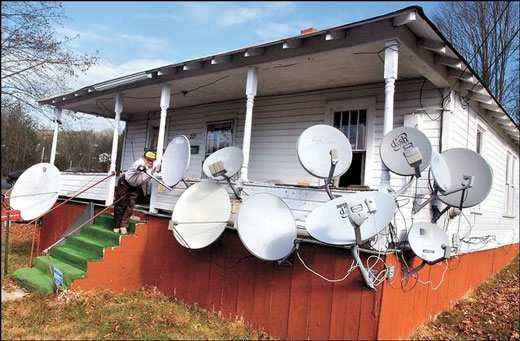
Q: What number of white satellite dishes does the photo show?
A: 11